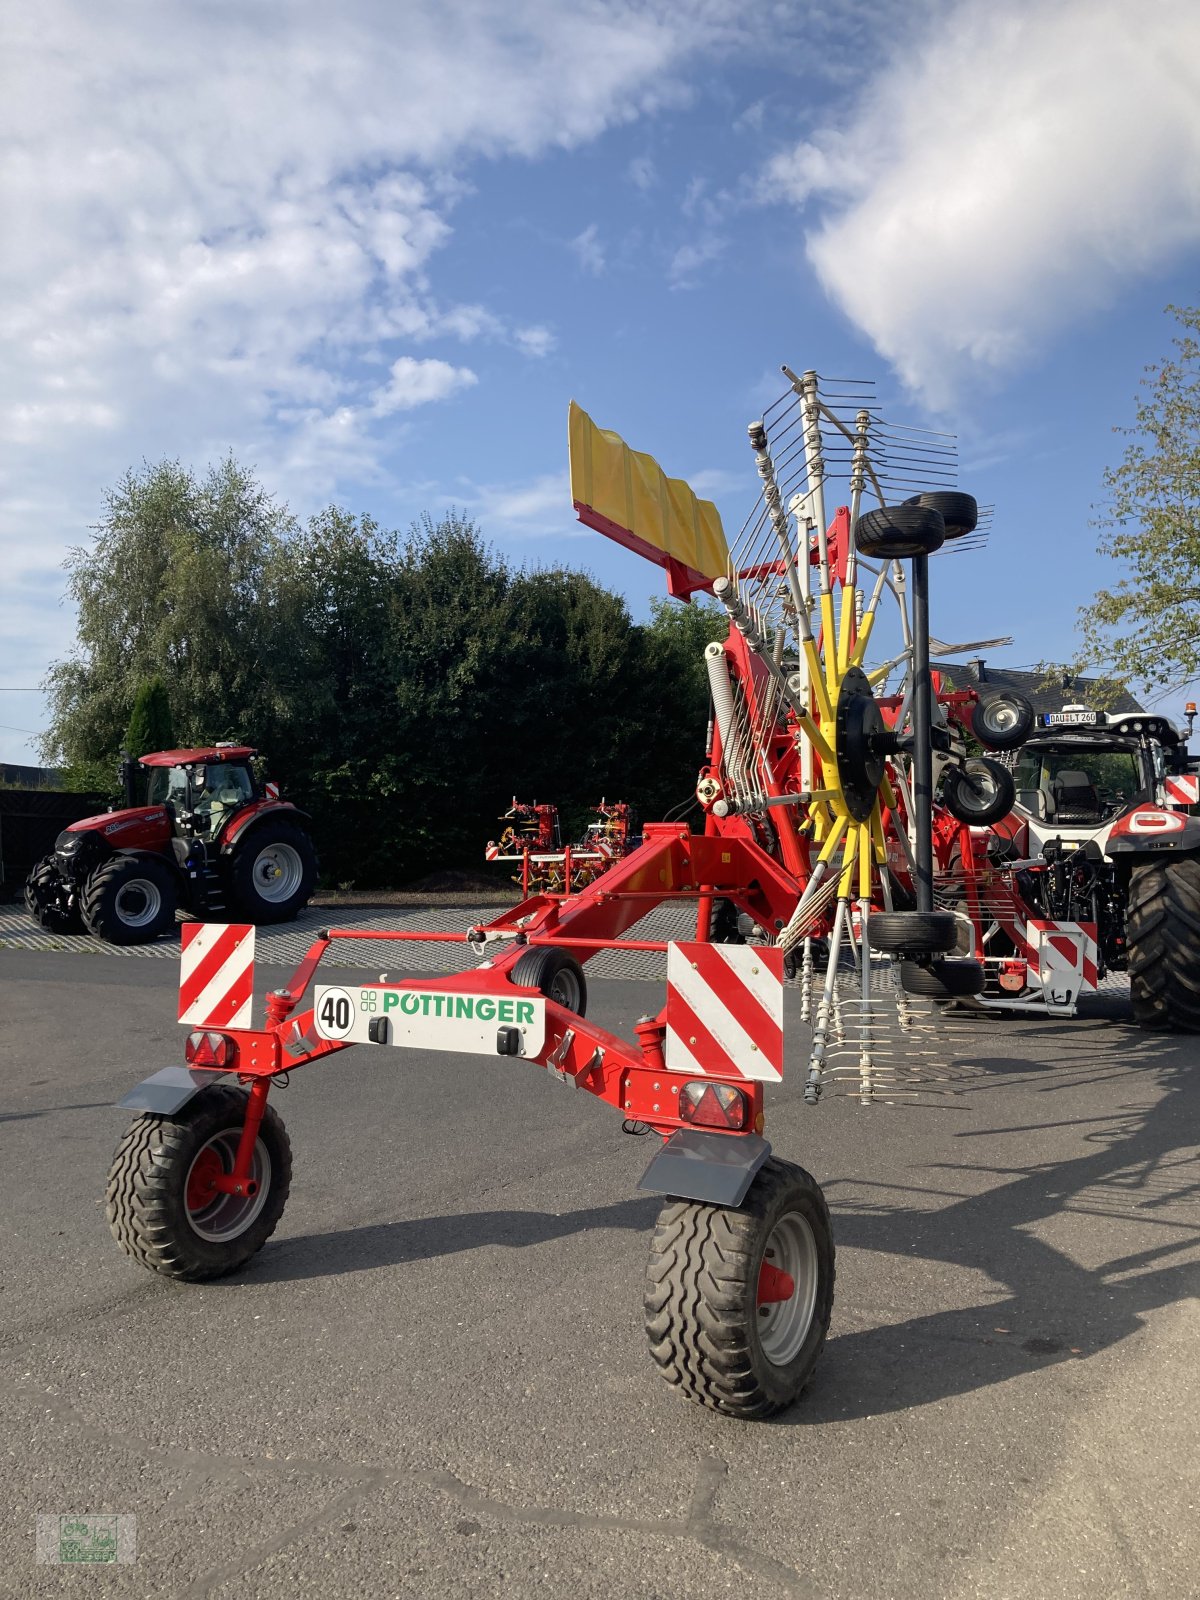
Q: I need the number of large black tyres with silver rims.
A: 4